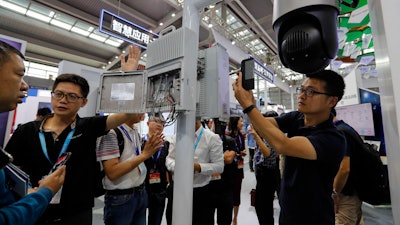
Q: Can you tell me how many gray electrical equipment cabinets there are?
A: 2